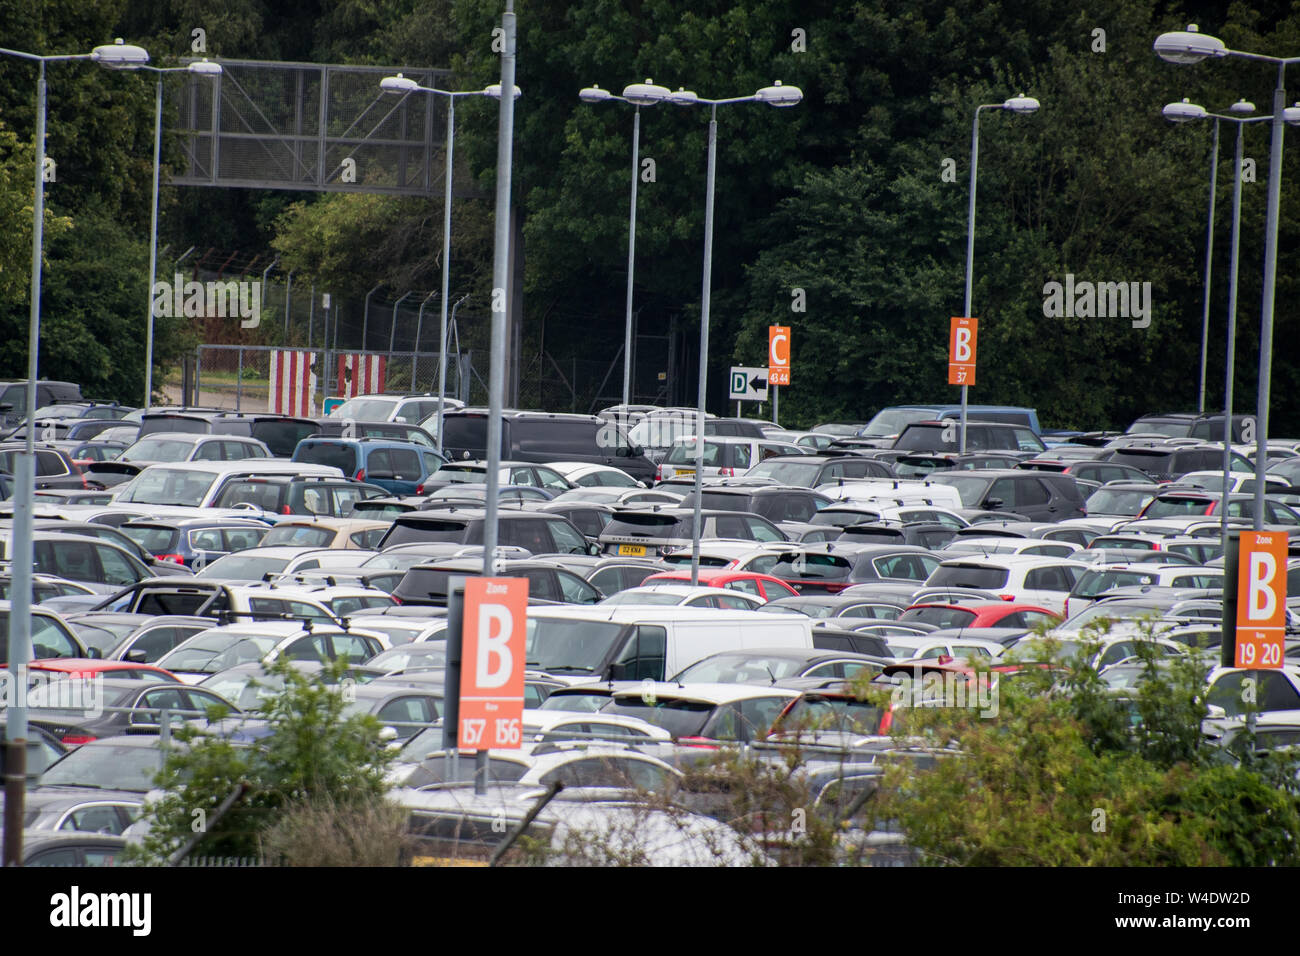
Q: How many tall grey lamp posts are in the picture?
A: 10